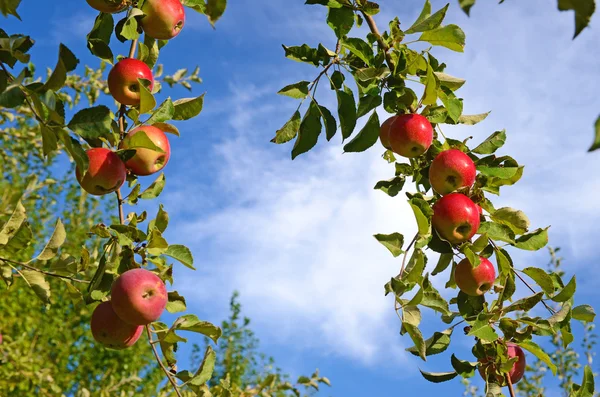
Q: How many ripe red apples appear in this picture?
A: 13